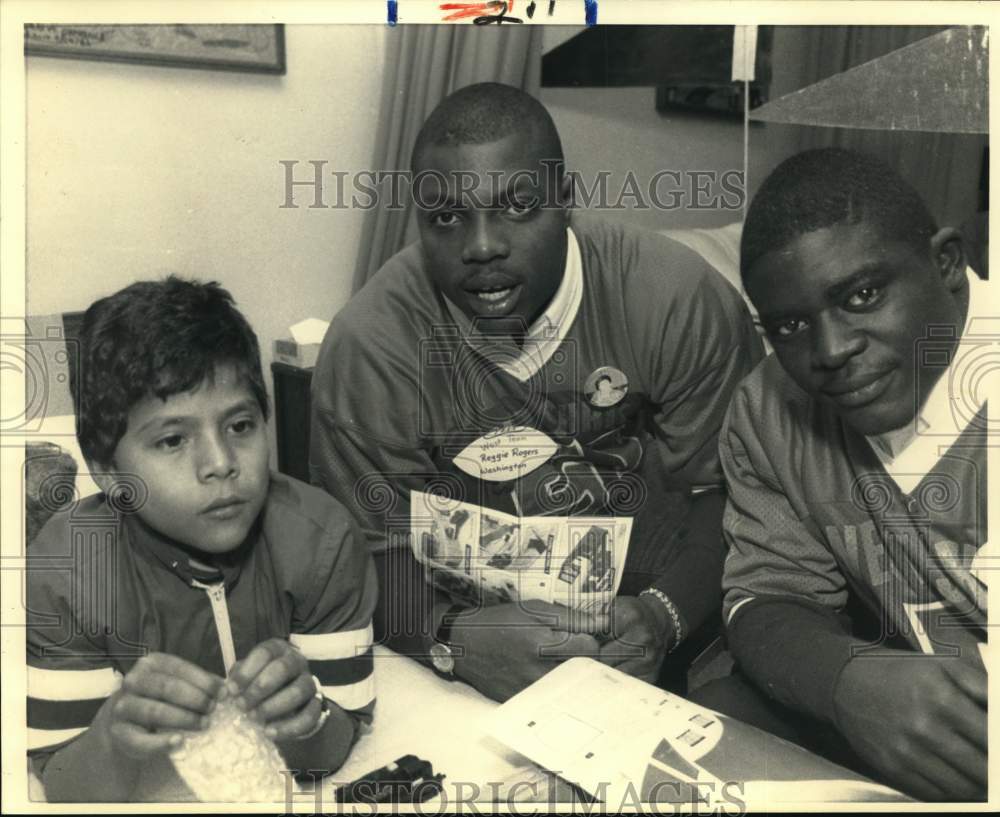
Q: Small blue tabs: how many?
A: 2